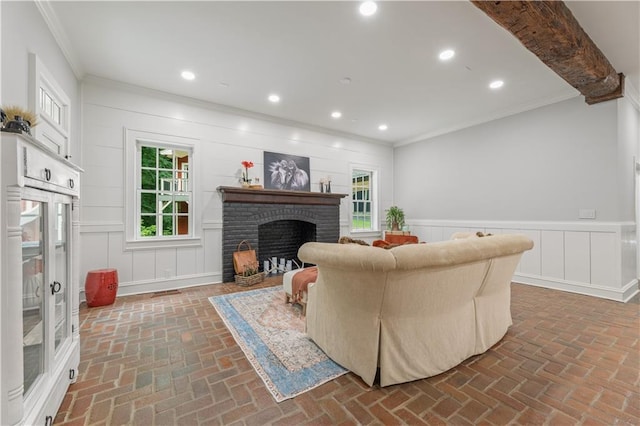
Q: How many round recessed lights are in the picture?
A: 7